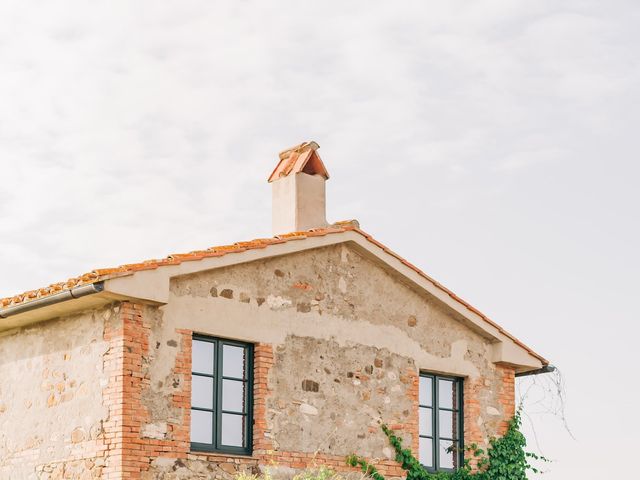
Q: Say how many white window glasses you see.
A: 12